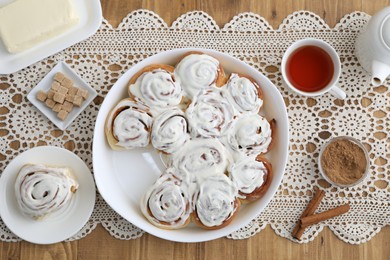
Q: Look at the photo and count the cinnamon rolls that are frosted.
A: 12